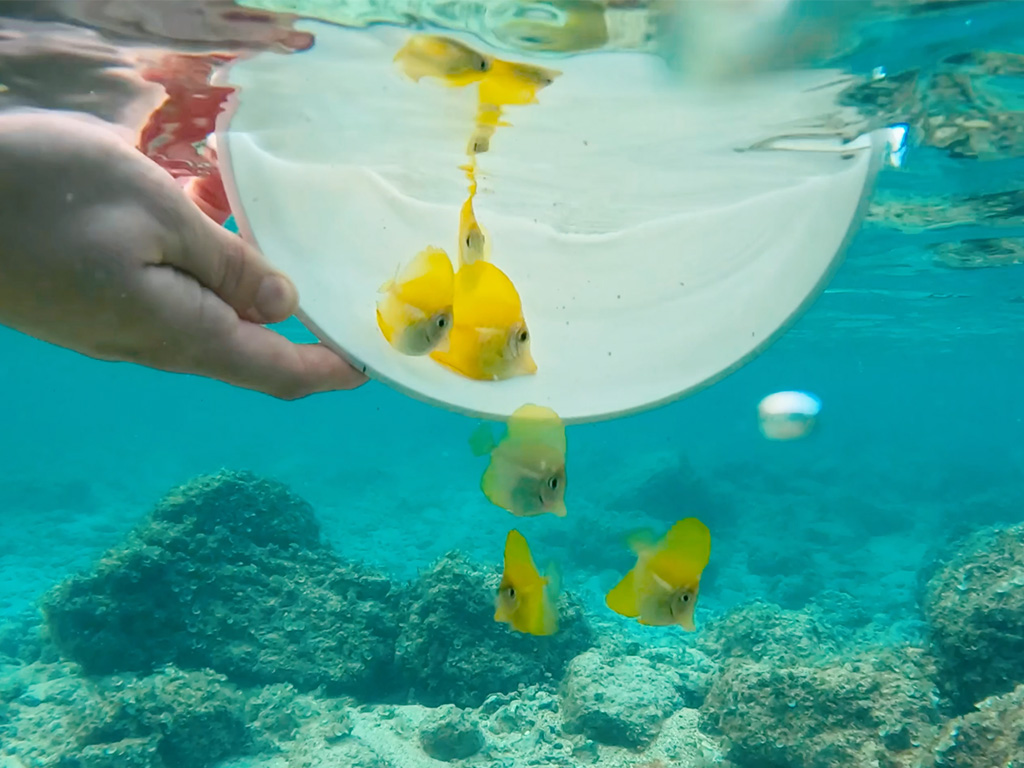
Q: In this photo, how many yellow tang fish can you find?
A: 6